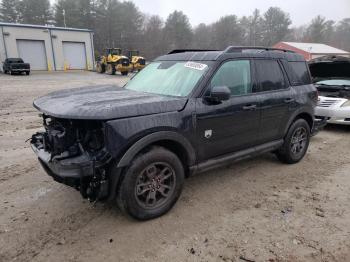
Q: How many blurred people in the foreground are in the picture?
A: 0